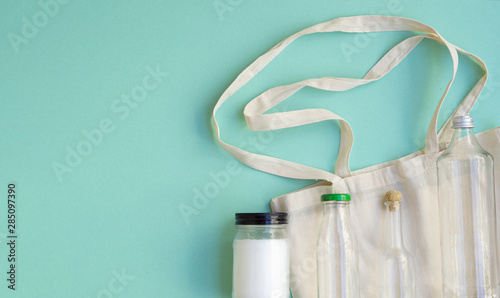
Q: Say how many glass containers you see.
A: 4